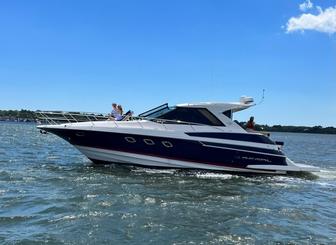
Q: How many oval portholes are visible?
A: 3